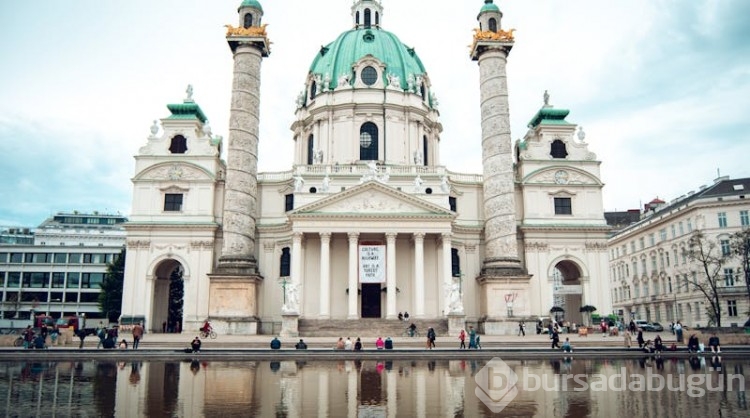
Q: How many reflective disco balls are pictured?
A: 0